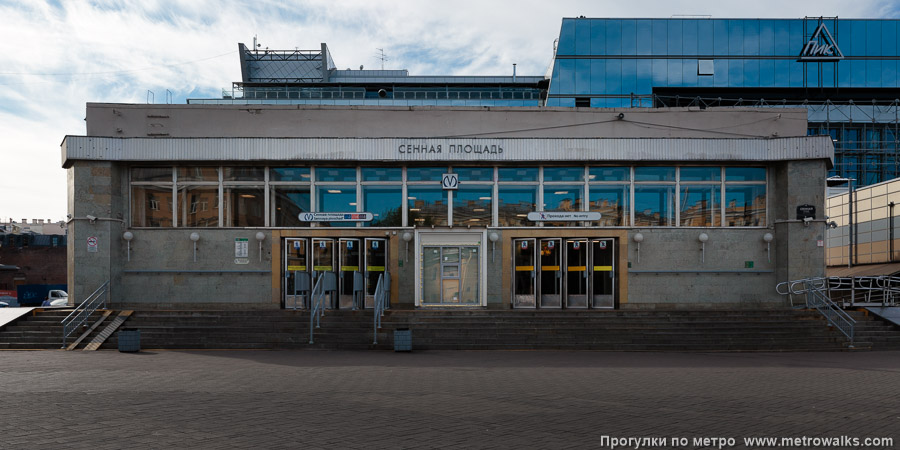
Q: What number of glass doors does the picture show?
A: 8